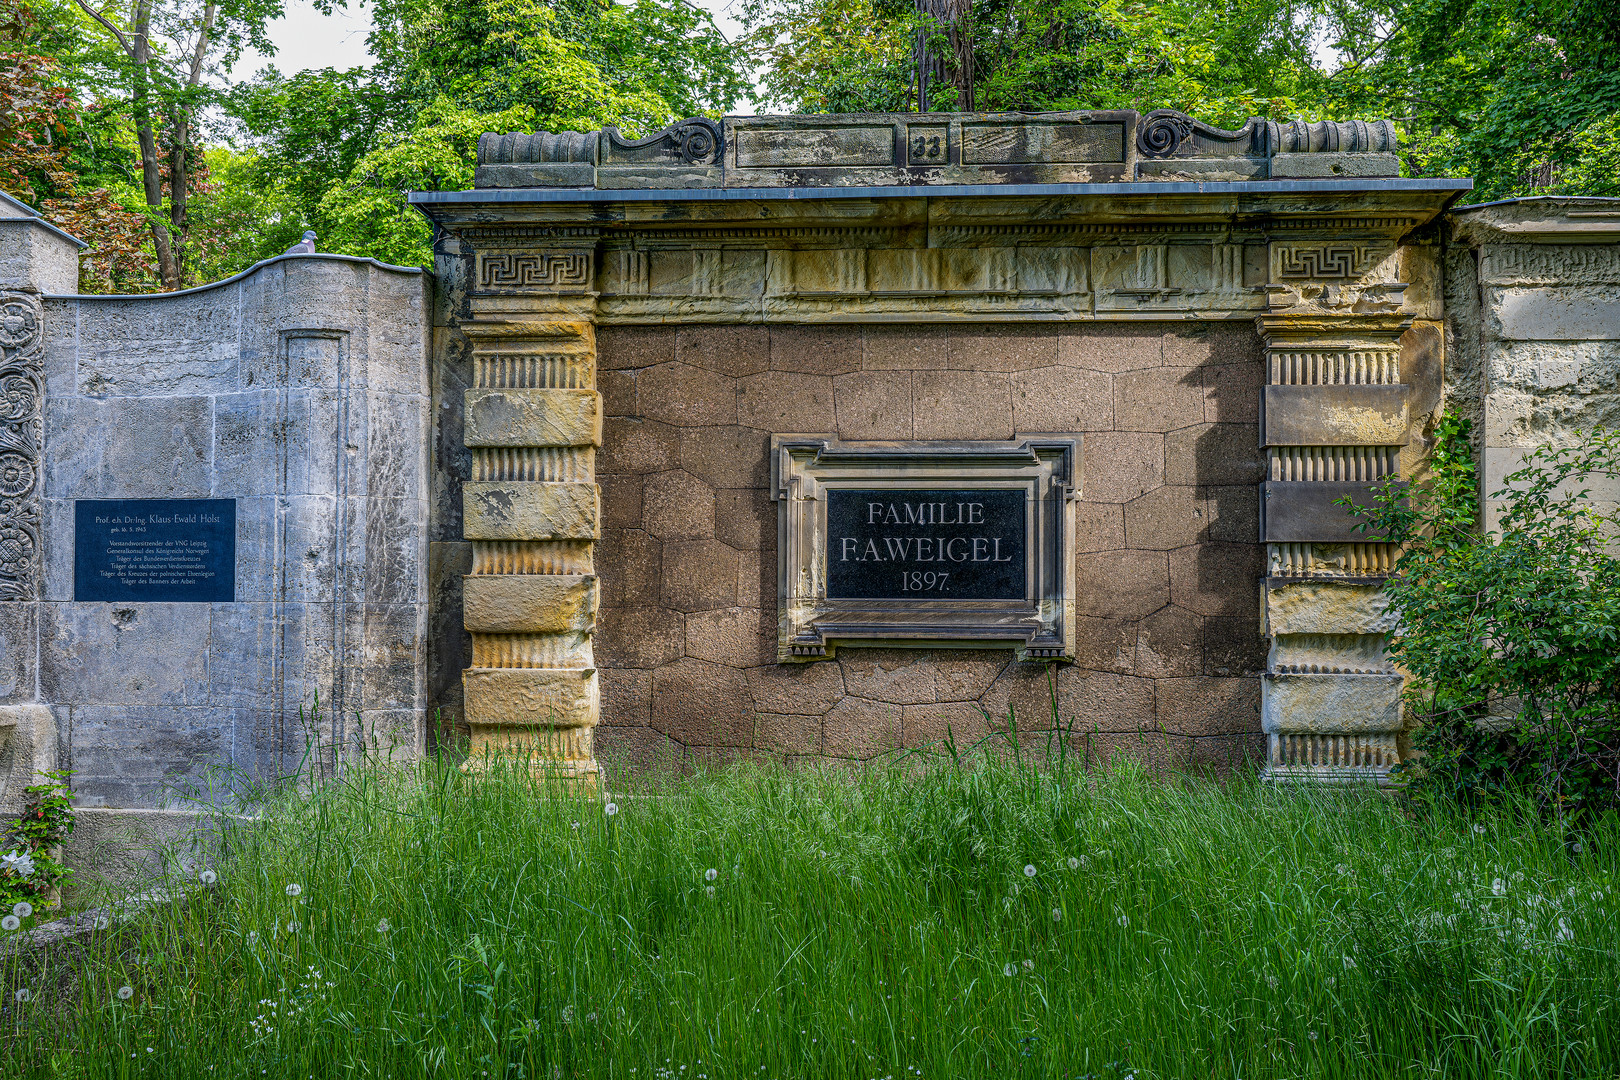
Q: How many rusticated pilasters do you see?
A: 2